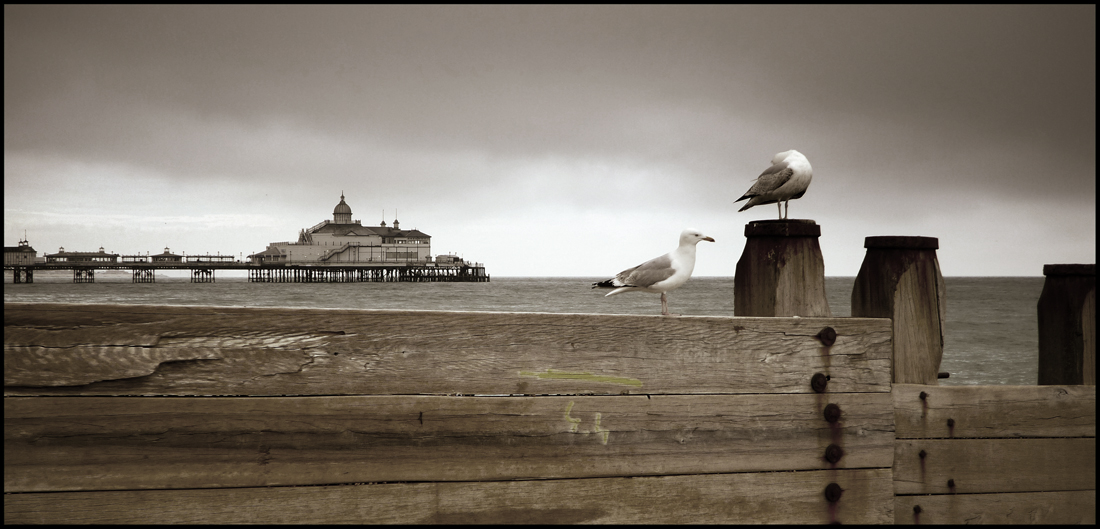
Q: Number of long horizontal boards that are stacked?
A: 3